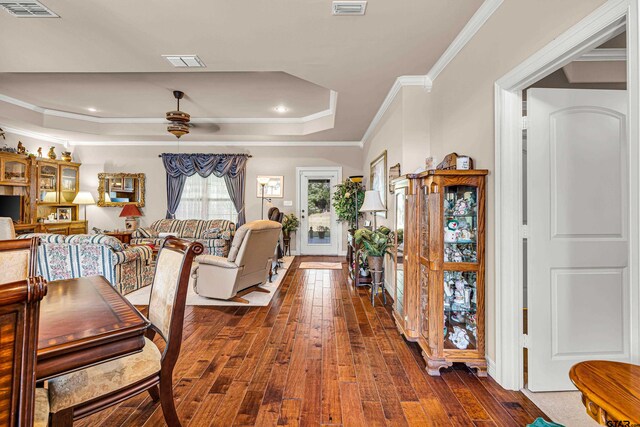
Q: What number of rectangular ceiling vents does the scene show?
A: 3